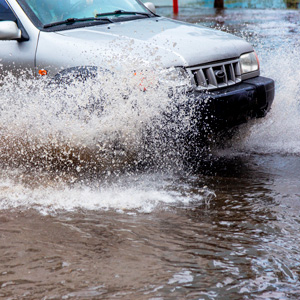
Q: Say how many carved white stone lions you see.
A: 0